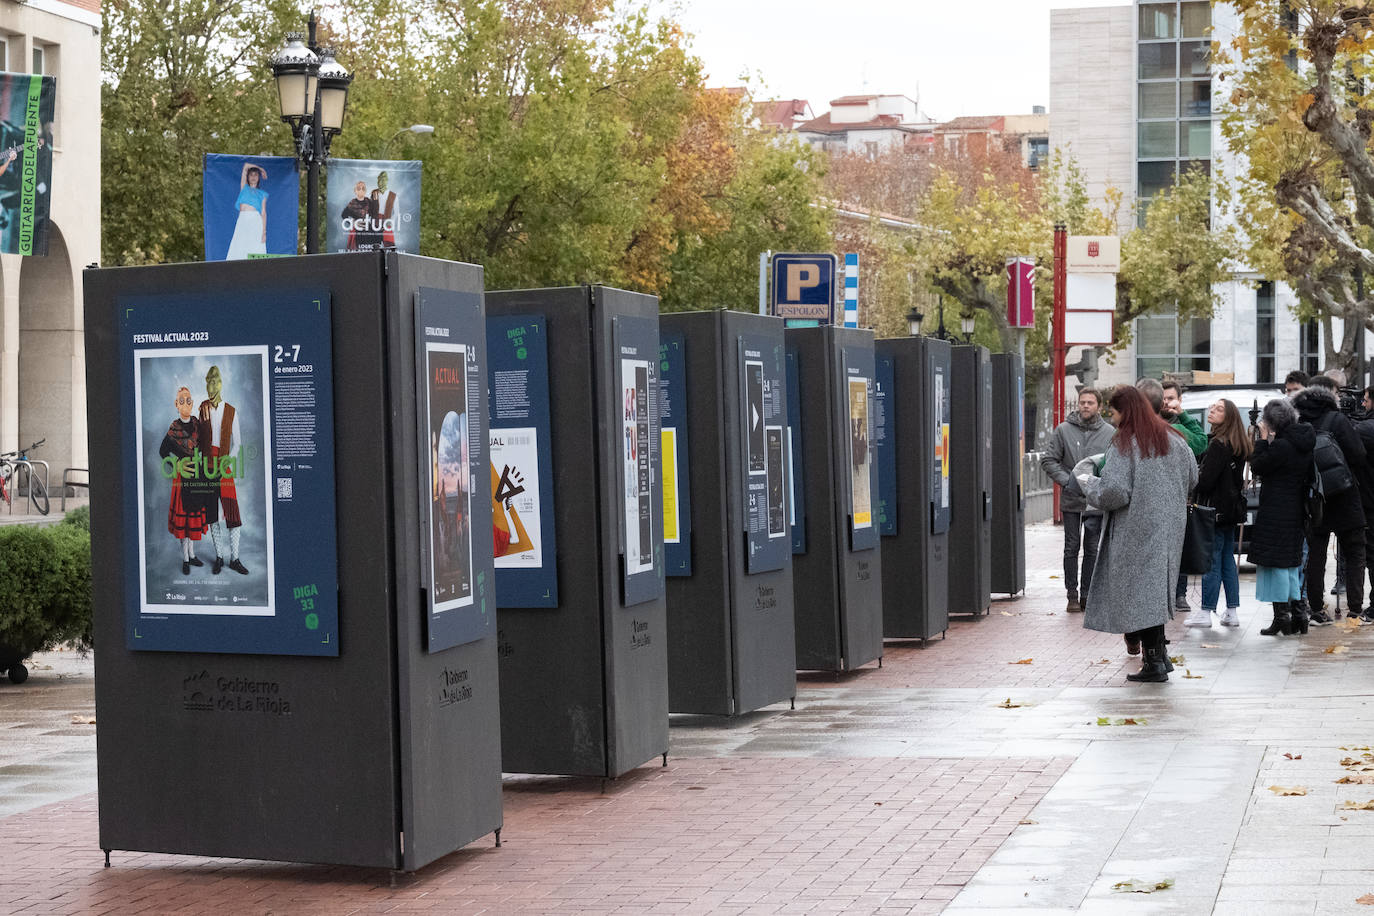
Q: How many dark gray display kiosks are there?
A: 7